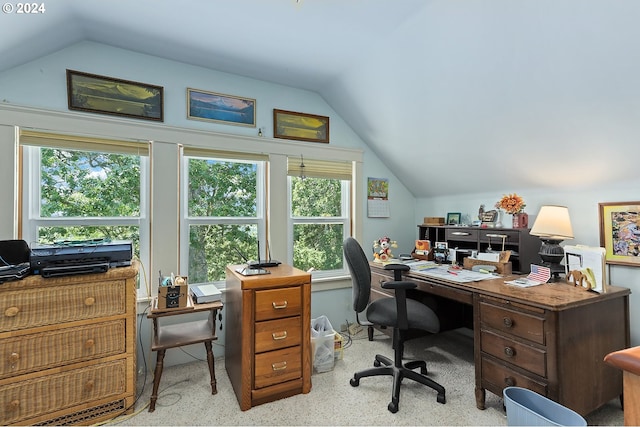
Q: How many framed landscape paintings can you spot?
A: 3